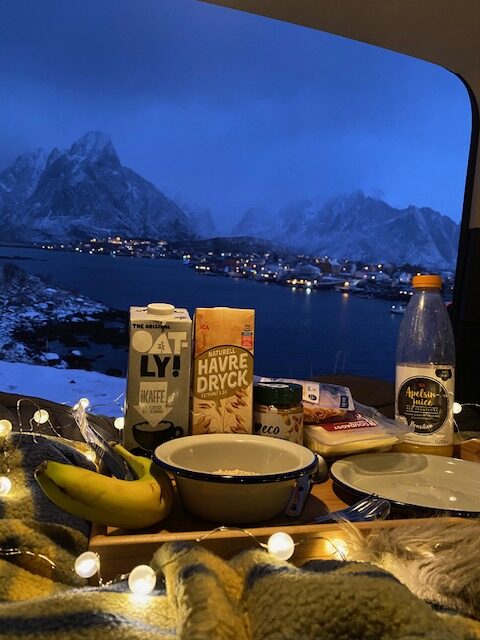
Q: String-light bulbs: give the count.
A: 11